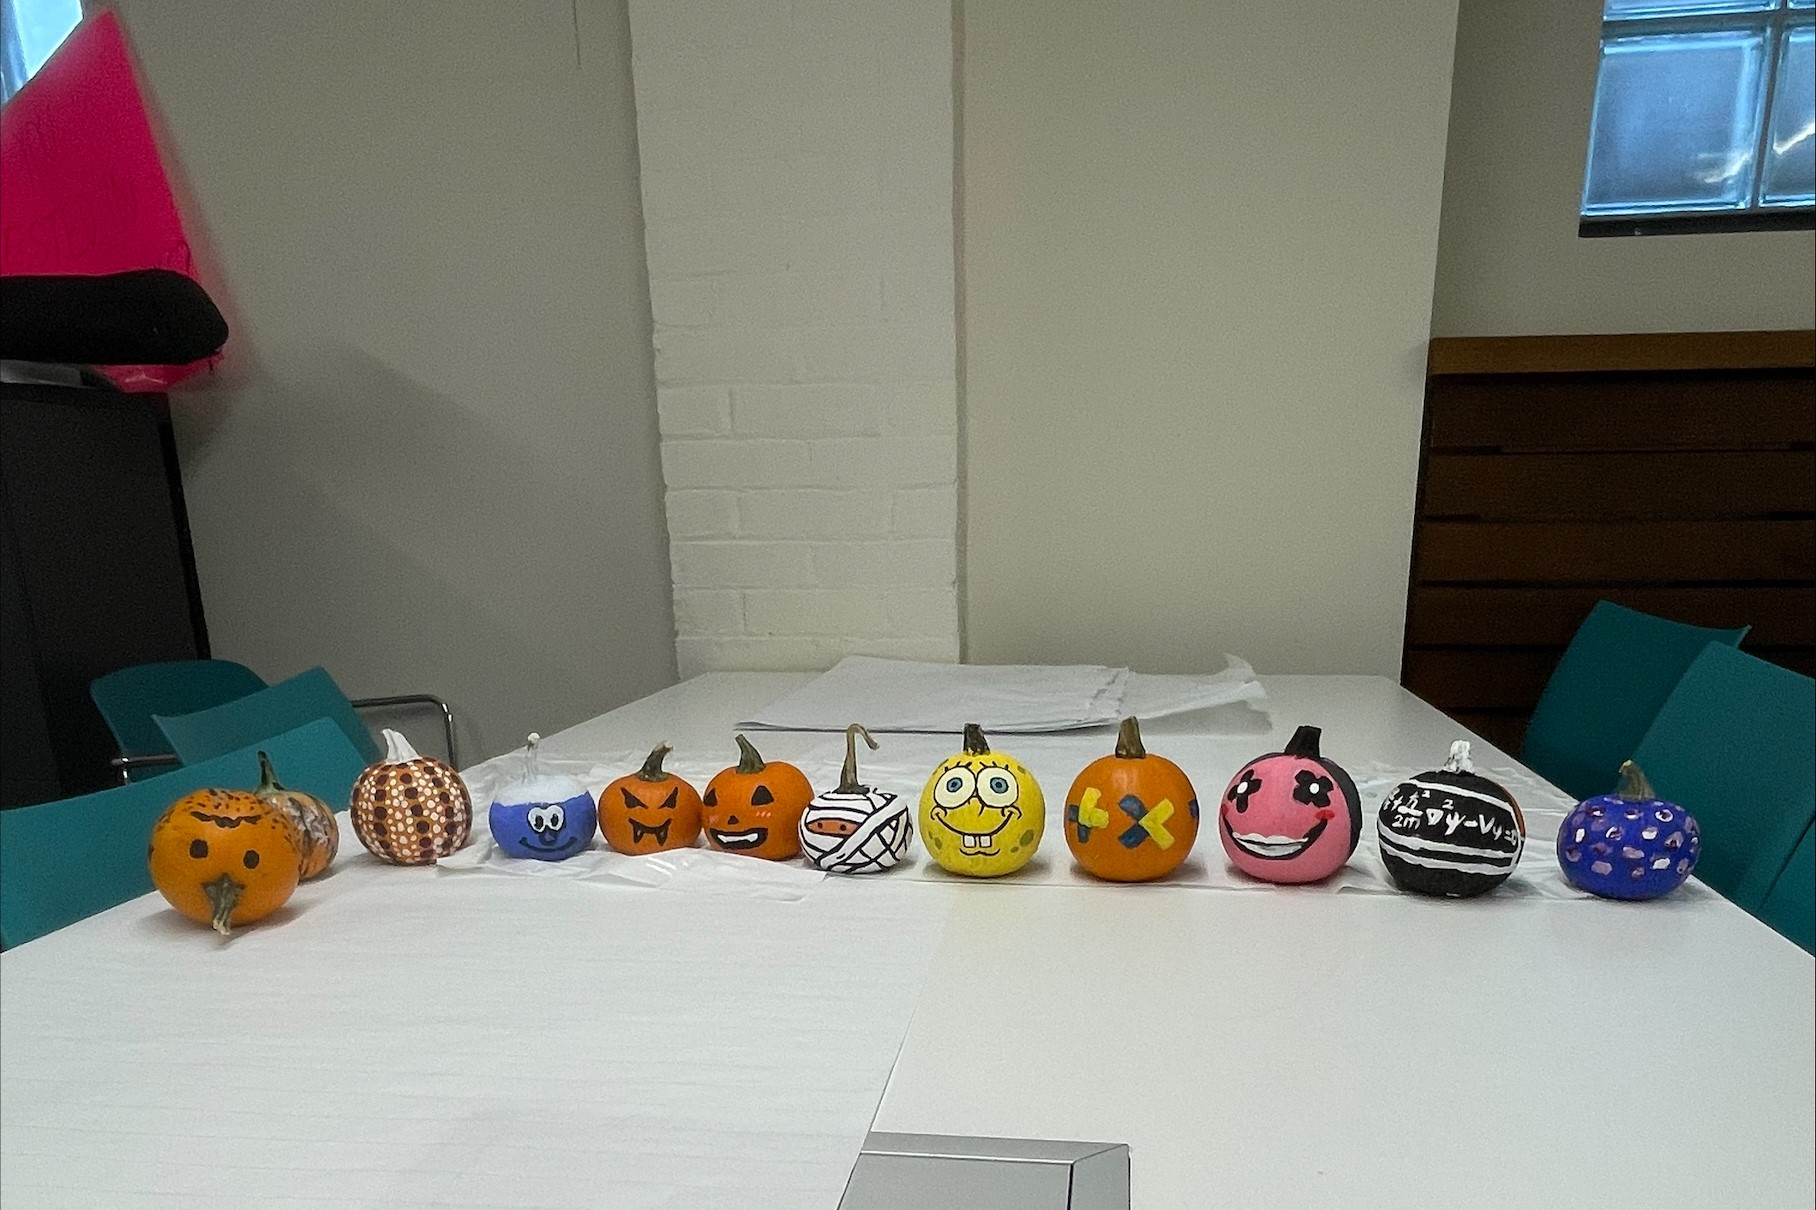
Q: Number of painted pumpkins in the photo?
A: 12